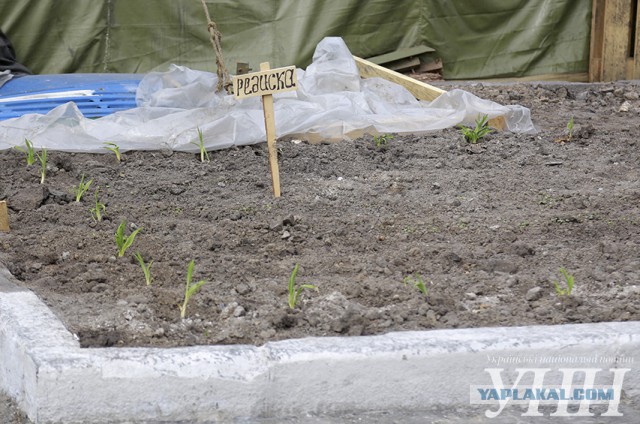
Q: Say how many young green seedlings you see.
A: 15